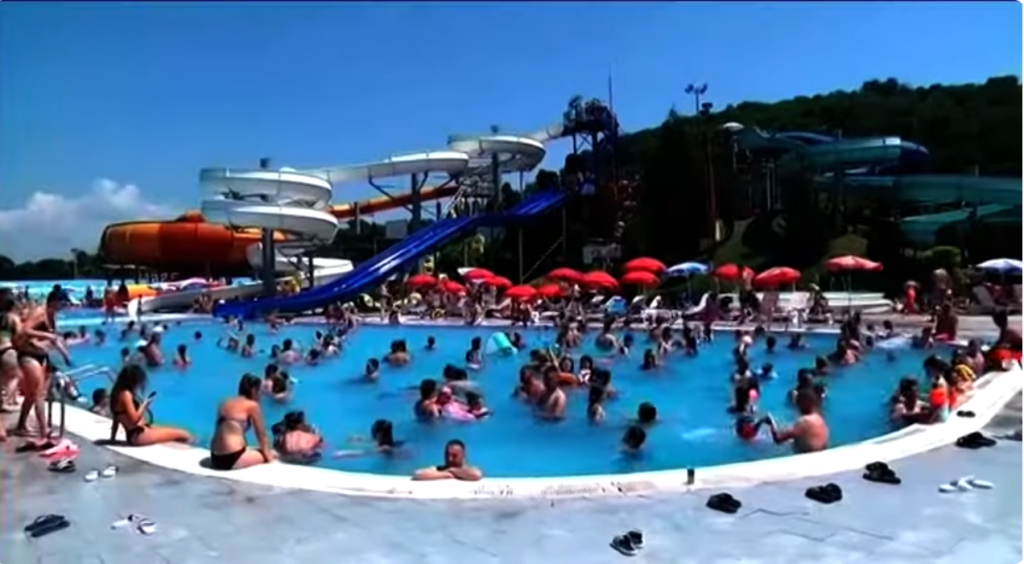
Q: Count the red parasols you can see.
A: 13